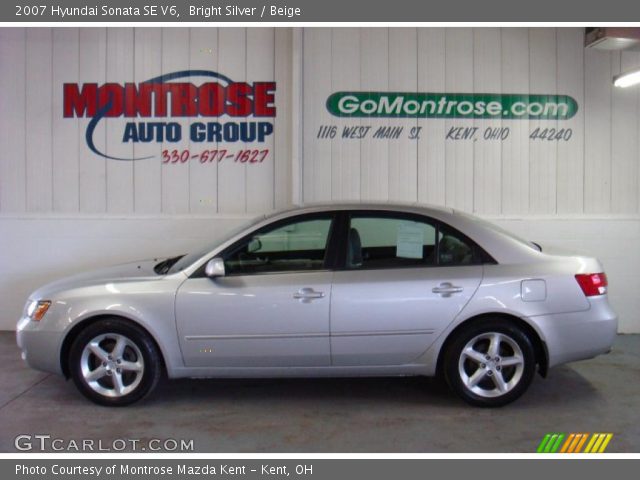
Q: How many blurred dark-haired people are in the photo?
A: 0